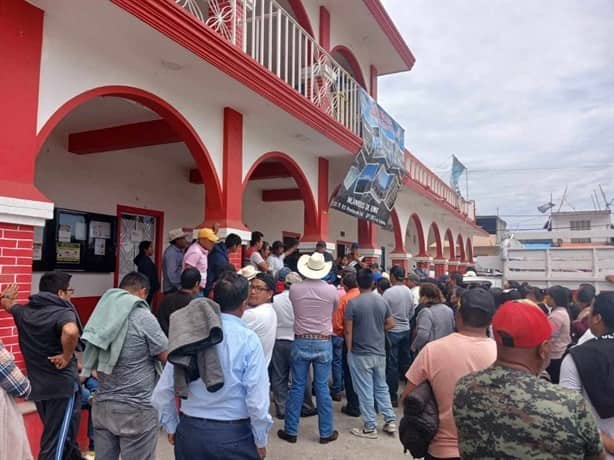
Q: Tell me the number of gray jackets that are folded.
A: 1